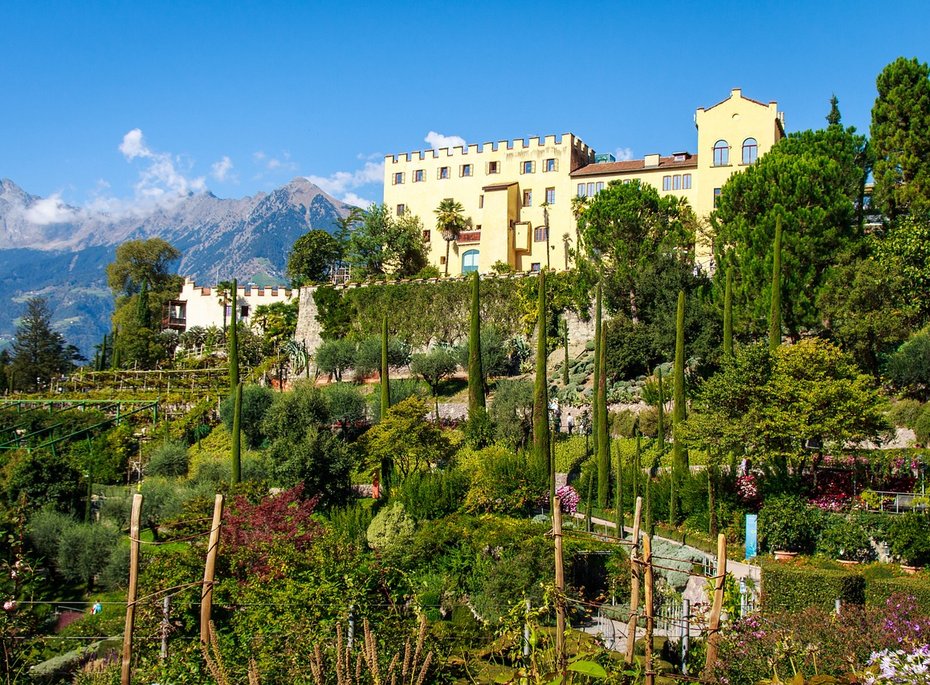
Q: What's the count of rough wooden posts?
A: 6